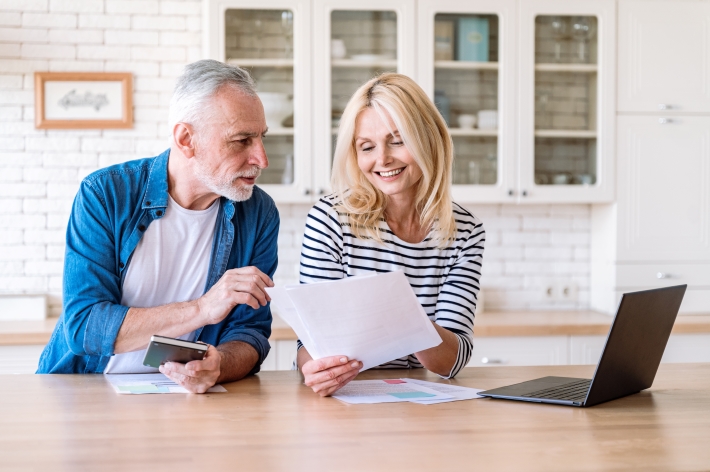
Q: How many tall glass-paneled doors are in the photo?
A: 4